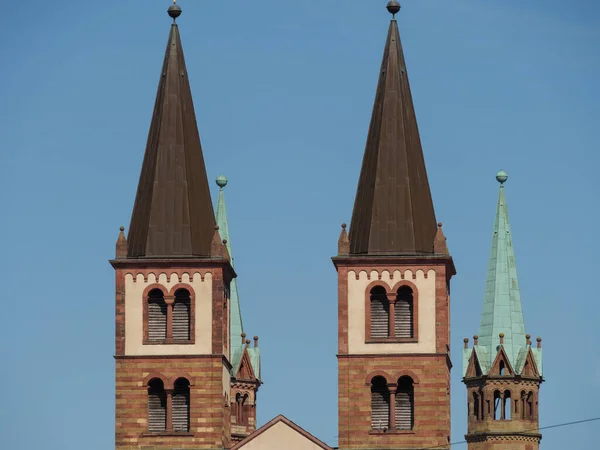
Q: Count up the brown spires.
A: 2